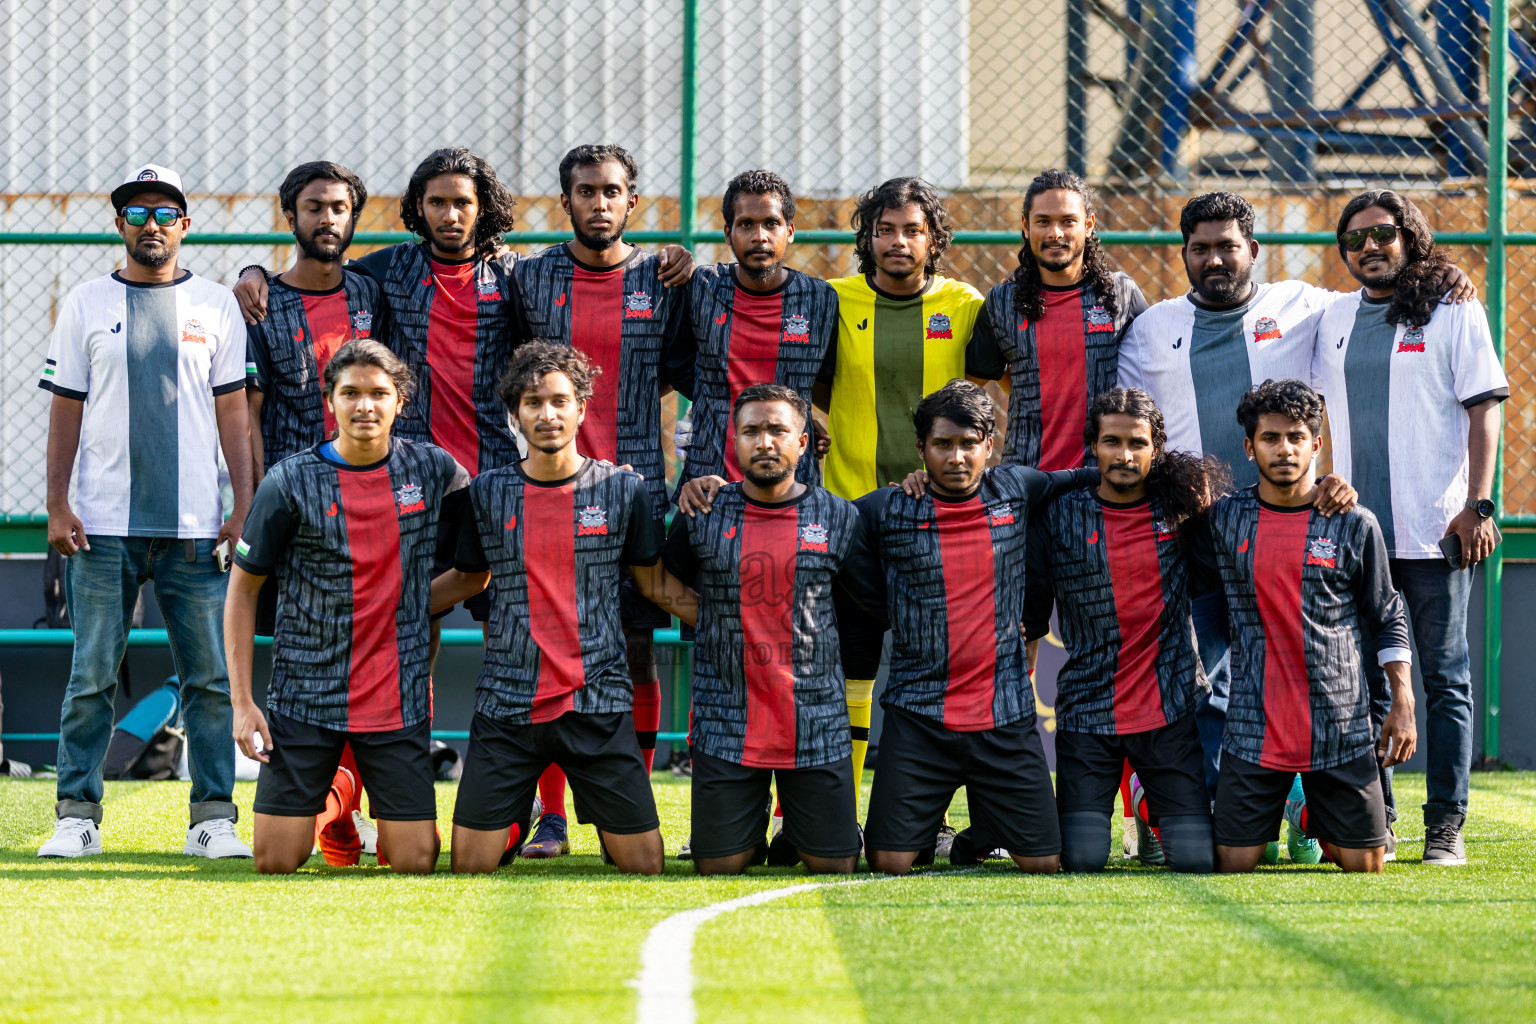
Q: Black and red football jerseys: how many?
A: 11